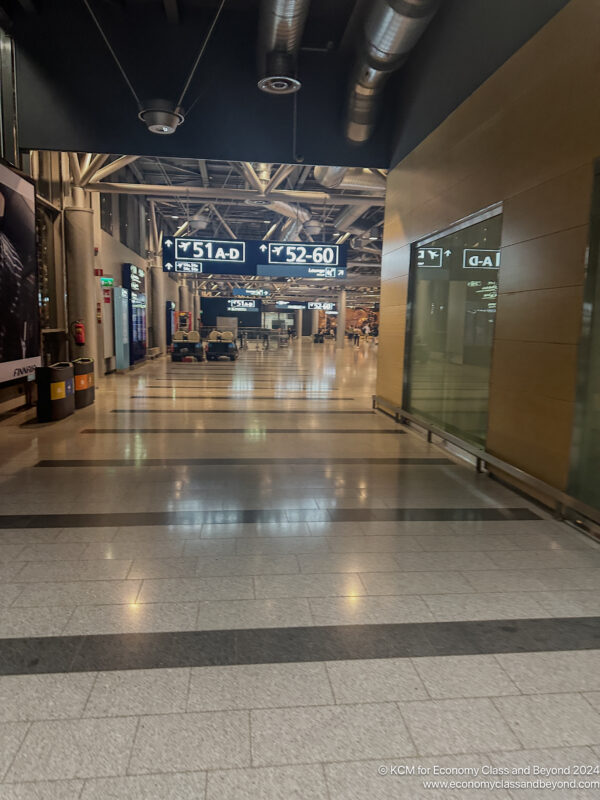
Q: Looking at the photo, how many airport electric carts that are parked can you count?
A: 2